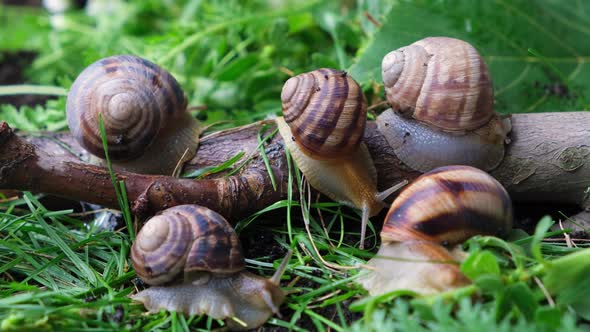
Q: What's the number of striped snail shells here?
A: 5